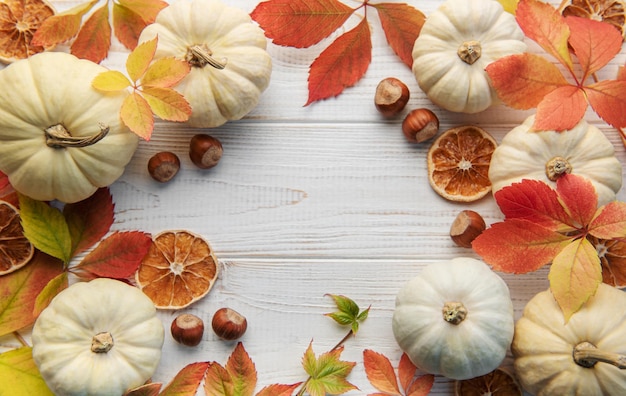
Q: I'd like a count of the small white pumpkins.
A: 7